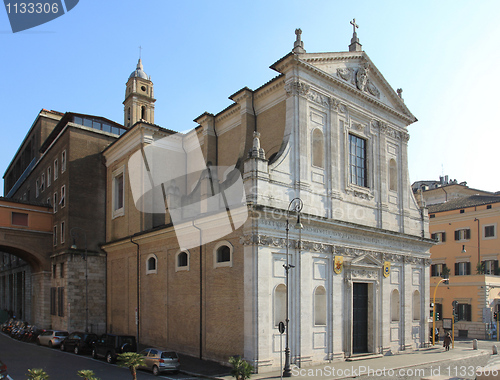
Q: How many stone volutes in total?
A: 2